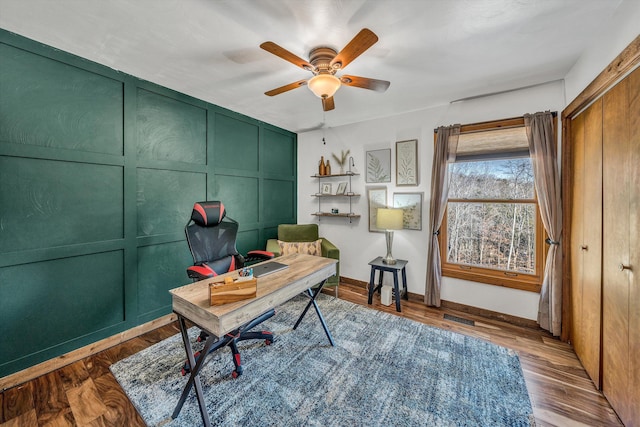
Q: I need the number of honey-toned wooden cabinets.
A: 1